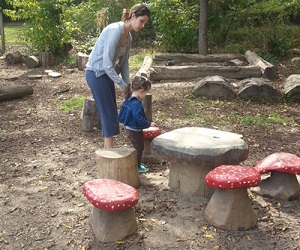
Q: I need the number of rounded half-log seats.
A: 3